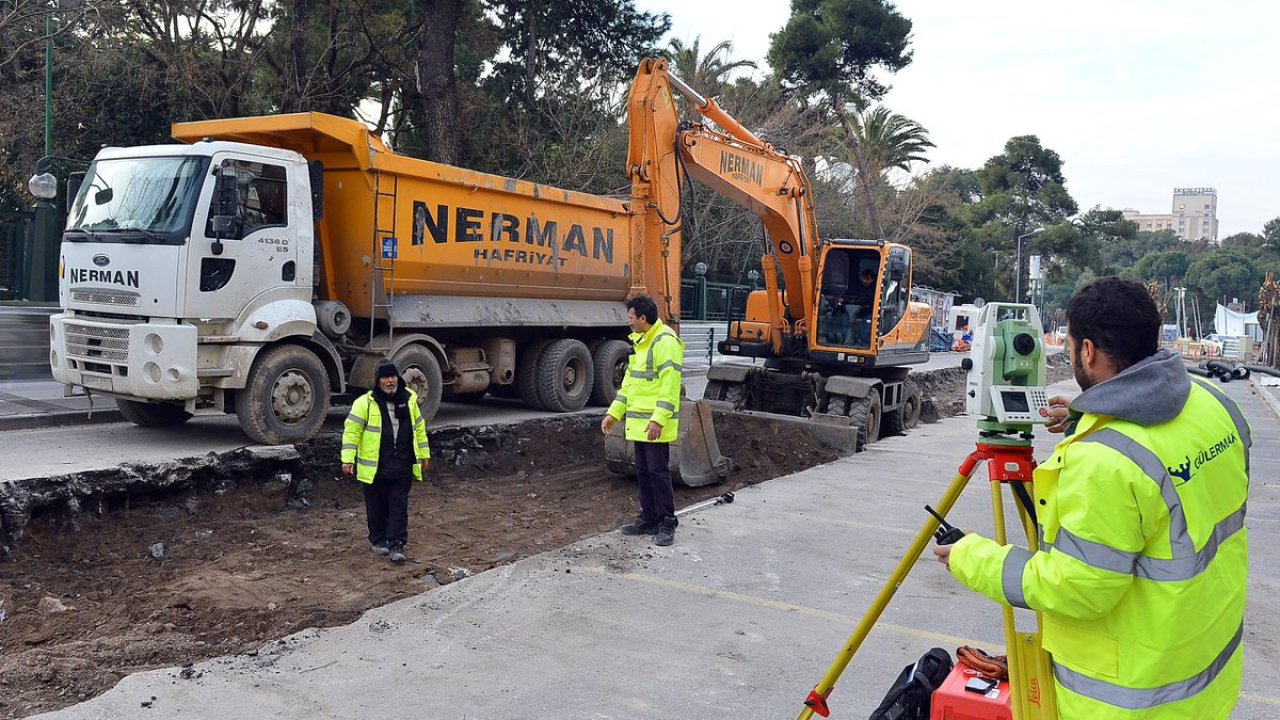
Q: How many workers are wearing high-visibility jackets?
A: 3